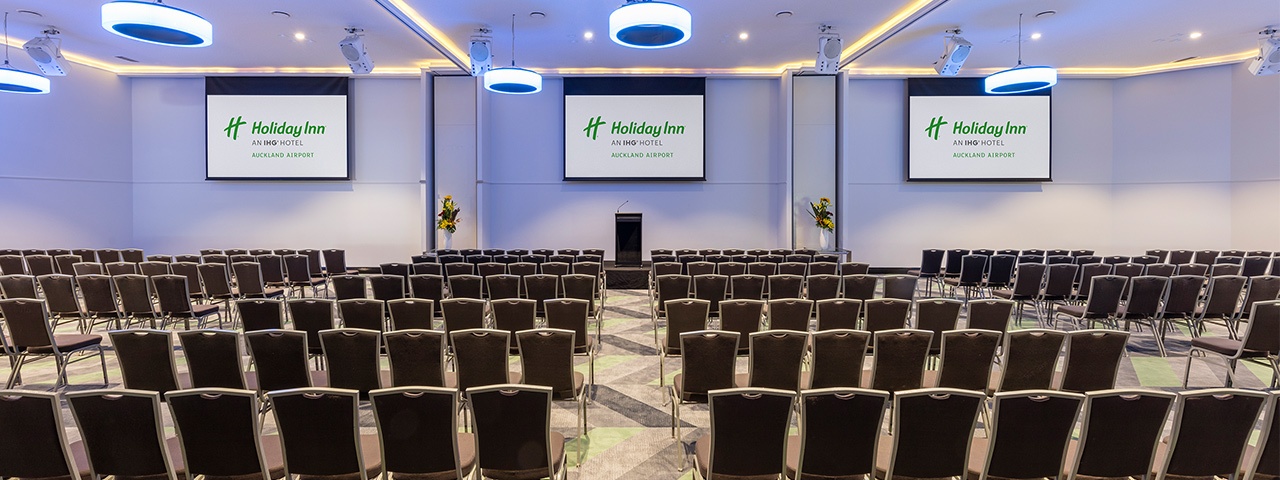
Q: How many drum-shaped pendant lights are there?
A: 5